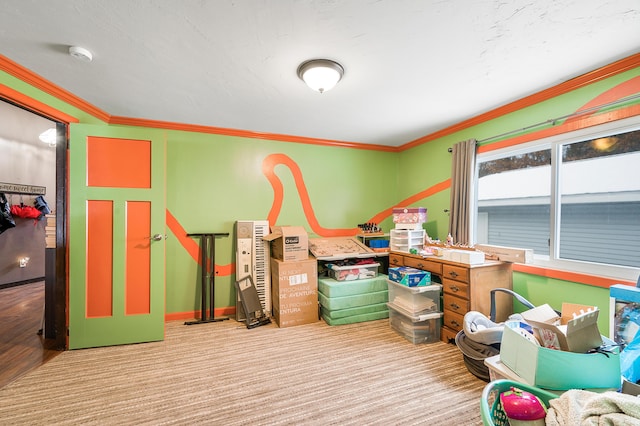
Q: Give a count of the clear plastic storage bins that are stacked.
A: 2